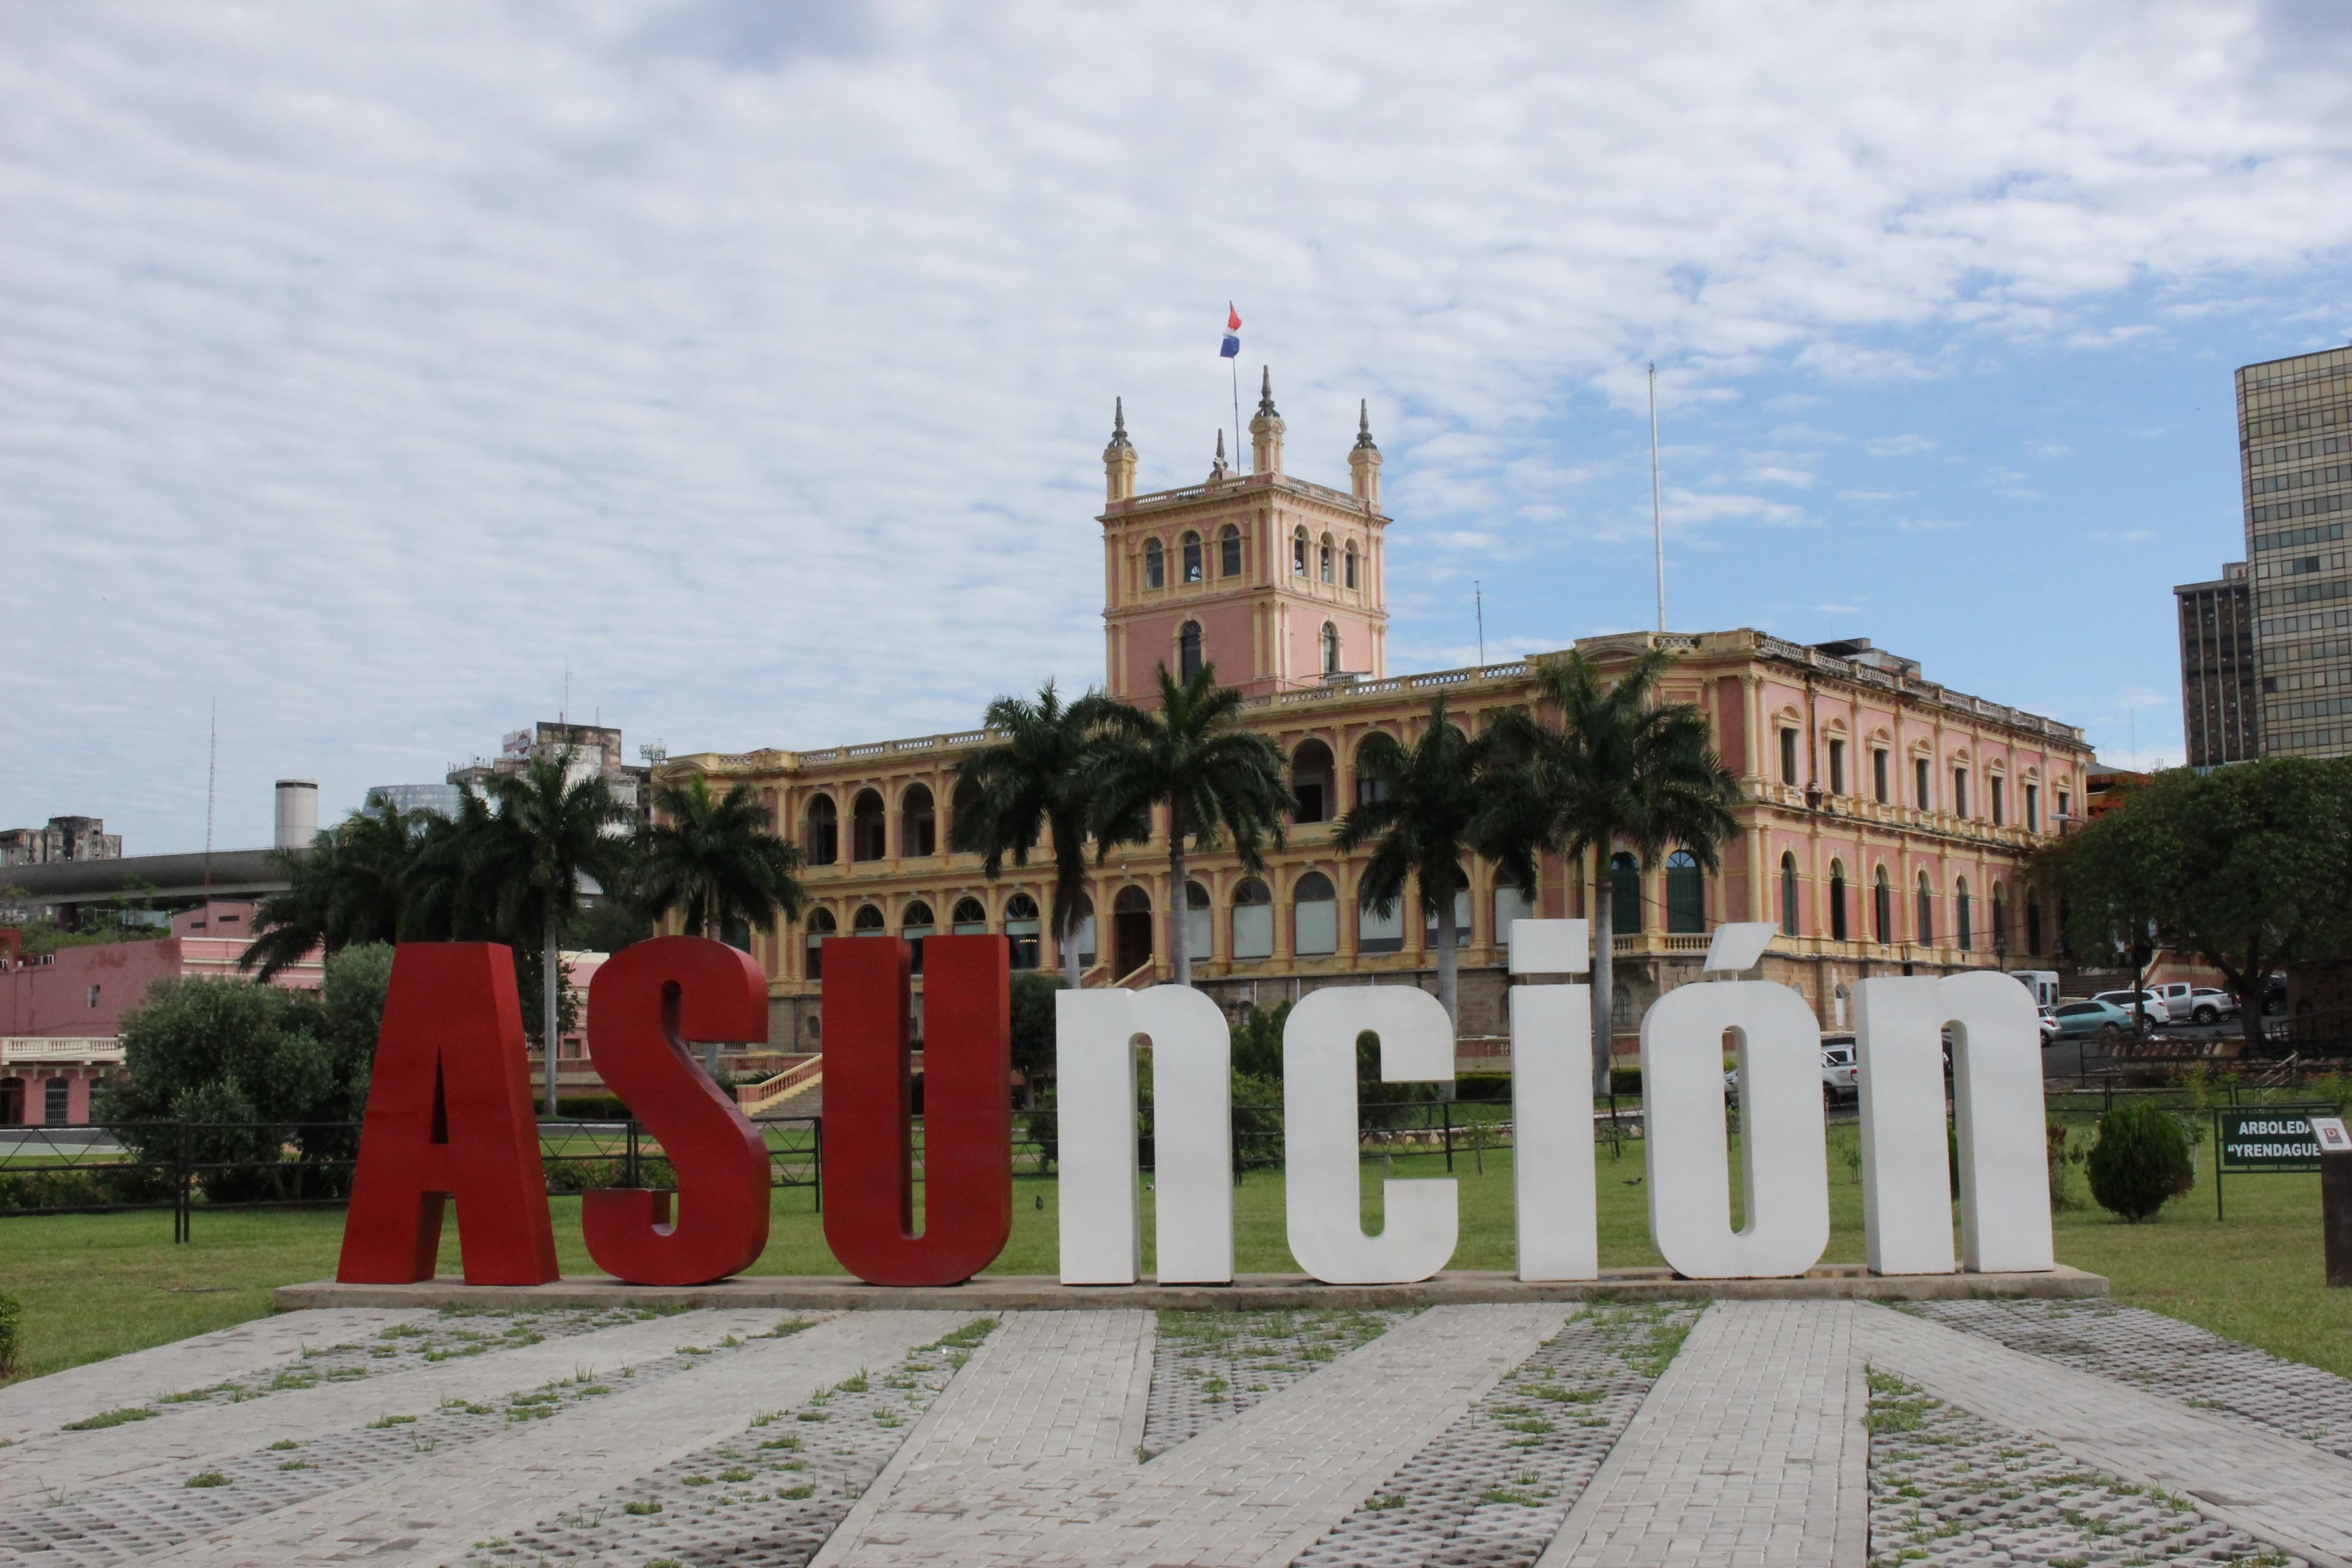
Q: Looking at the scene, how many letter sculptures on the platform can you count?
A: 8